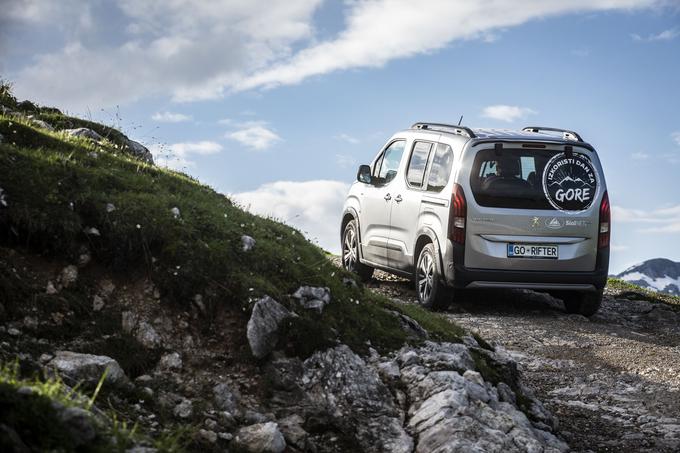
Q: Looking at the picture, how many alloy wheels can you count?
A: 2